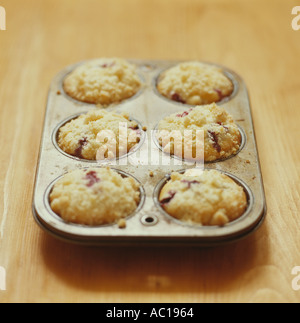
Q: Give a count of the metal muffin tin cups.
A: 6